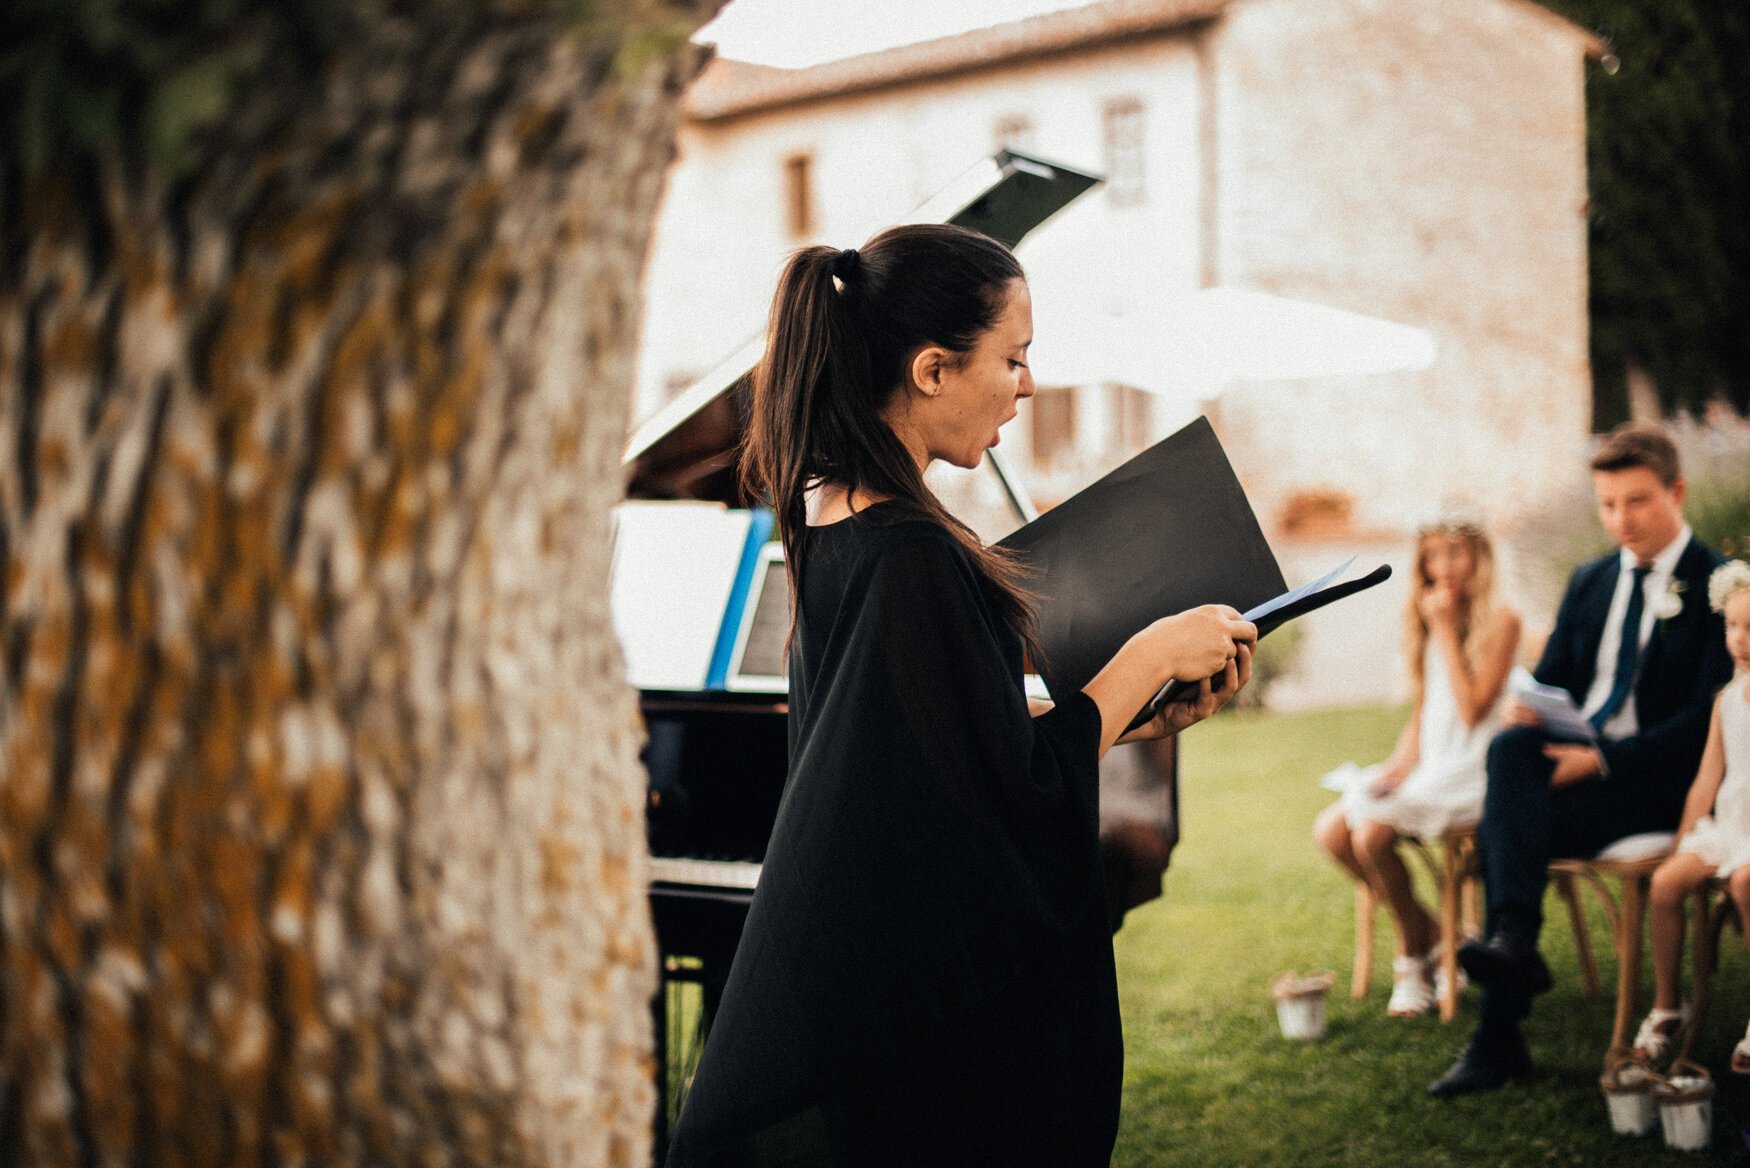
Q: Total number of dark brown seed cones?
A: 0